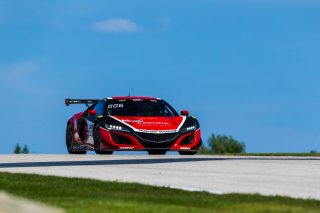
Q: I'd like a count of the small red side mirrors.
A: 2